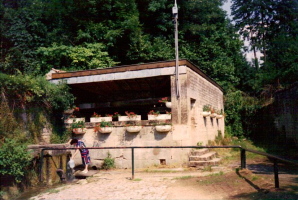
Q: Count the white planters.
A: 12